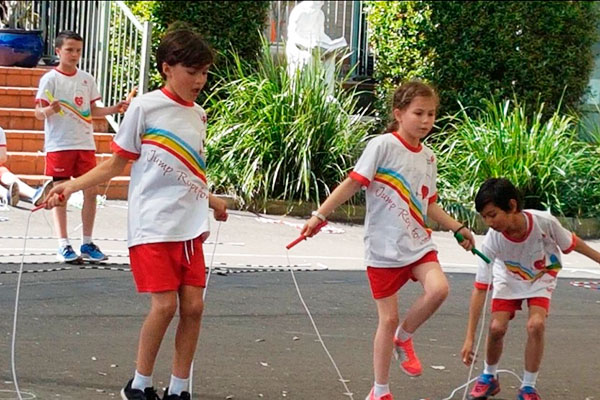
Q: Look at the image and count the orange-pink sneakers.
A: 2